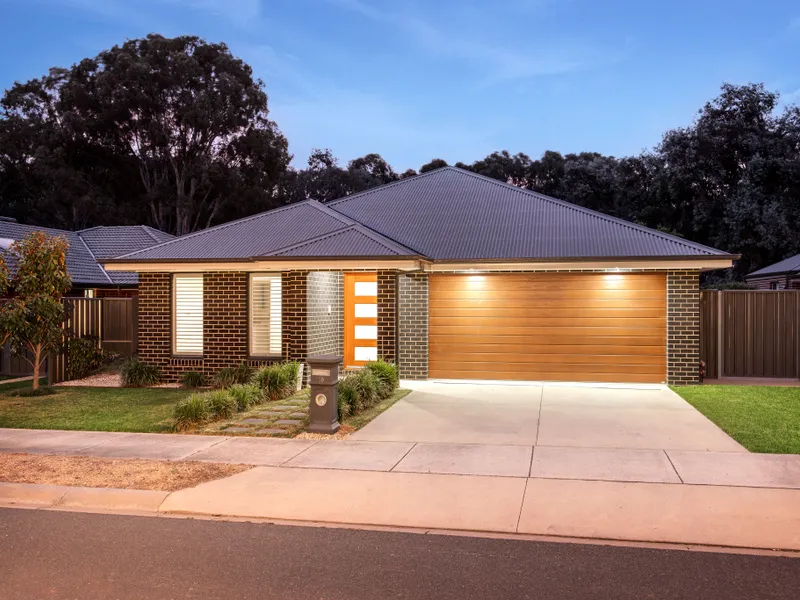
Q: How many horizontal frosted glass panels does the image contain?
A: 4